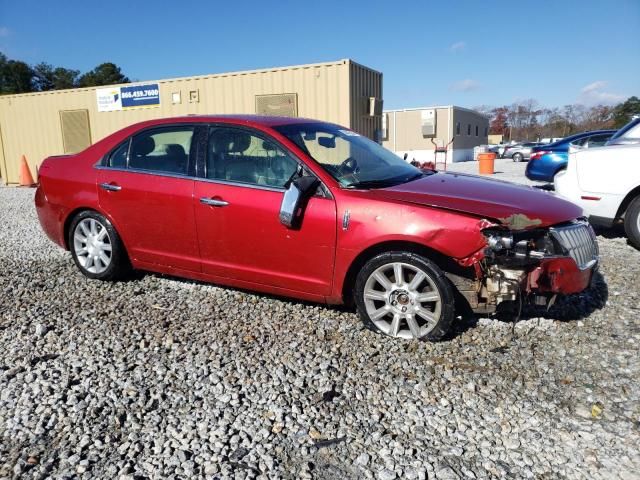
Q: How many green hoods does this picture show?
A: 0